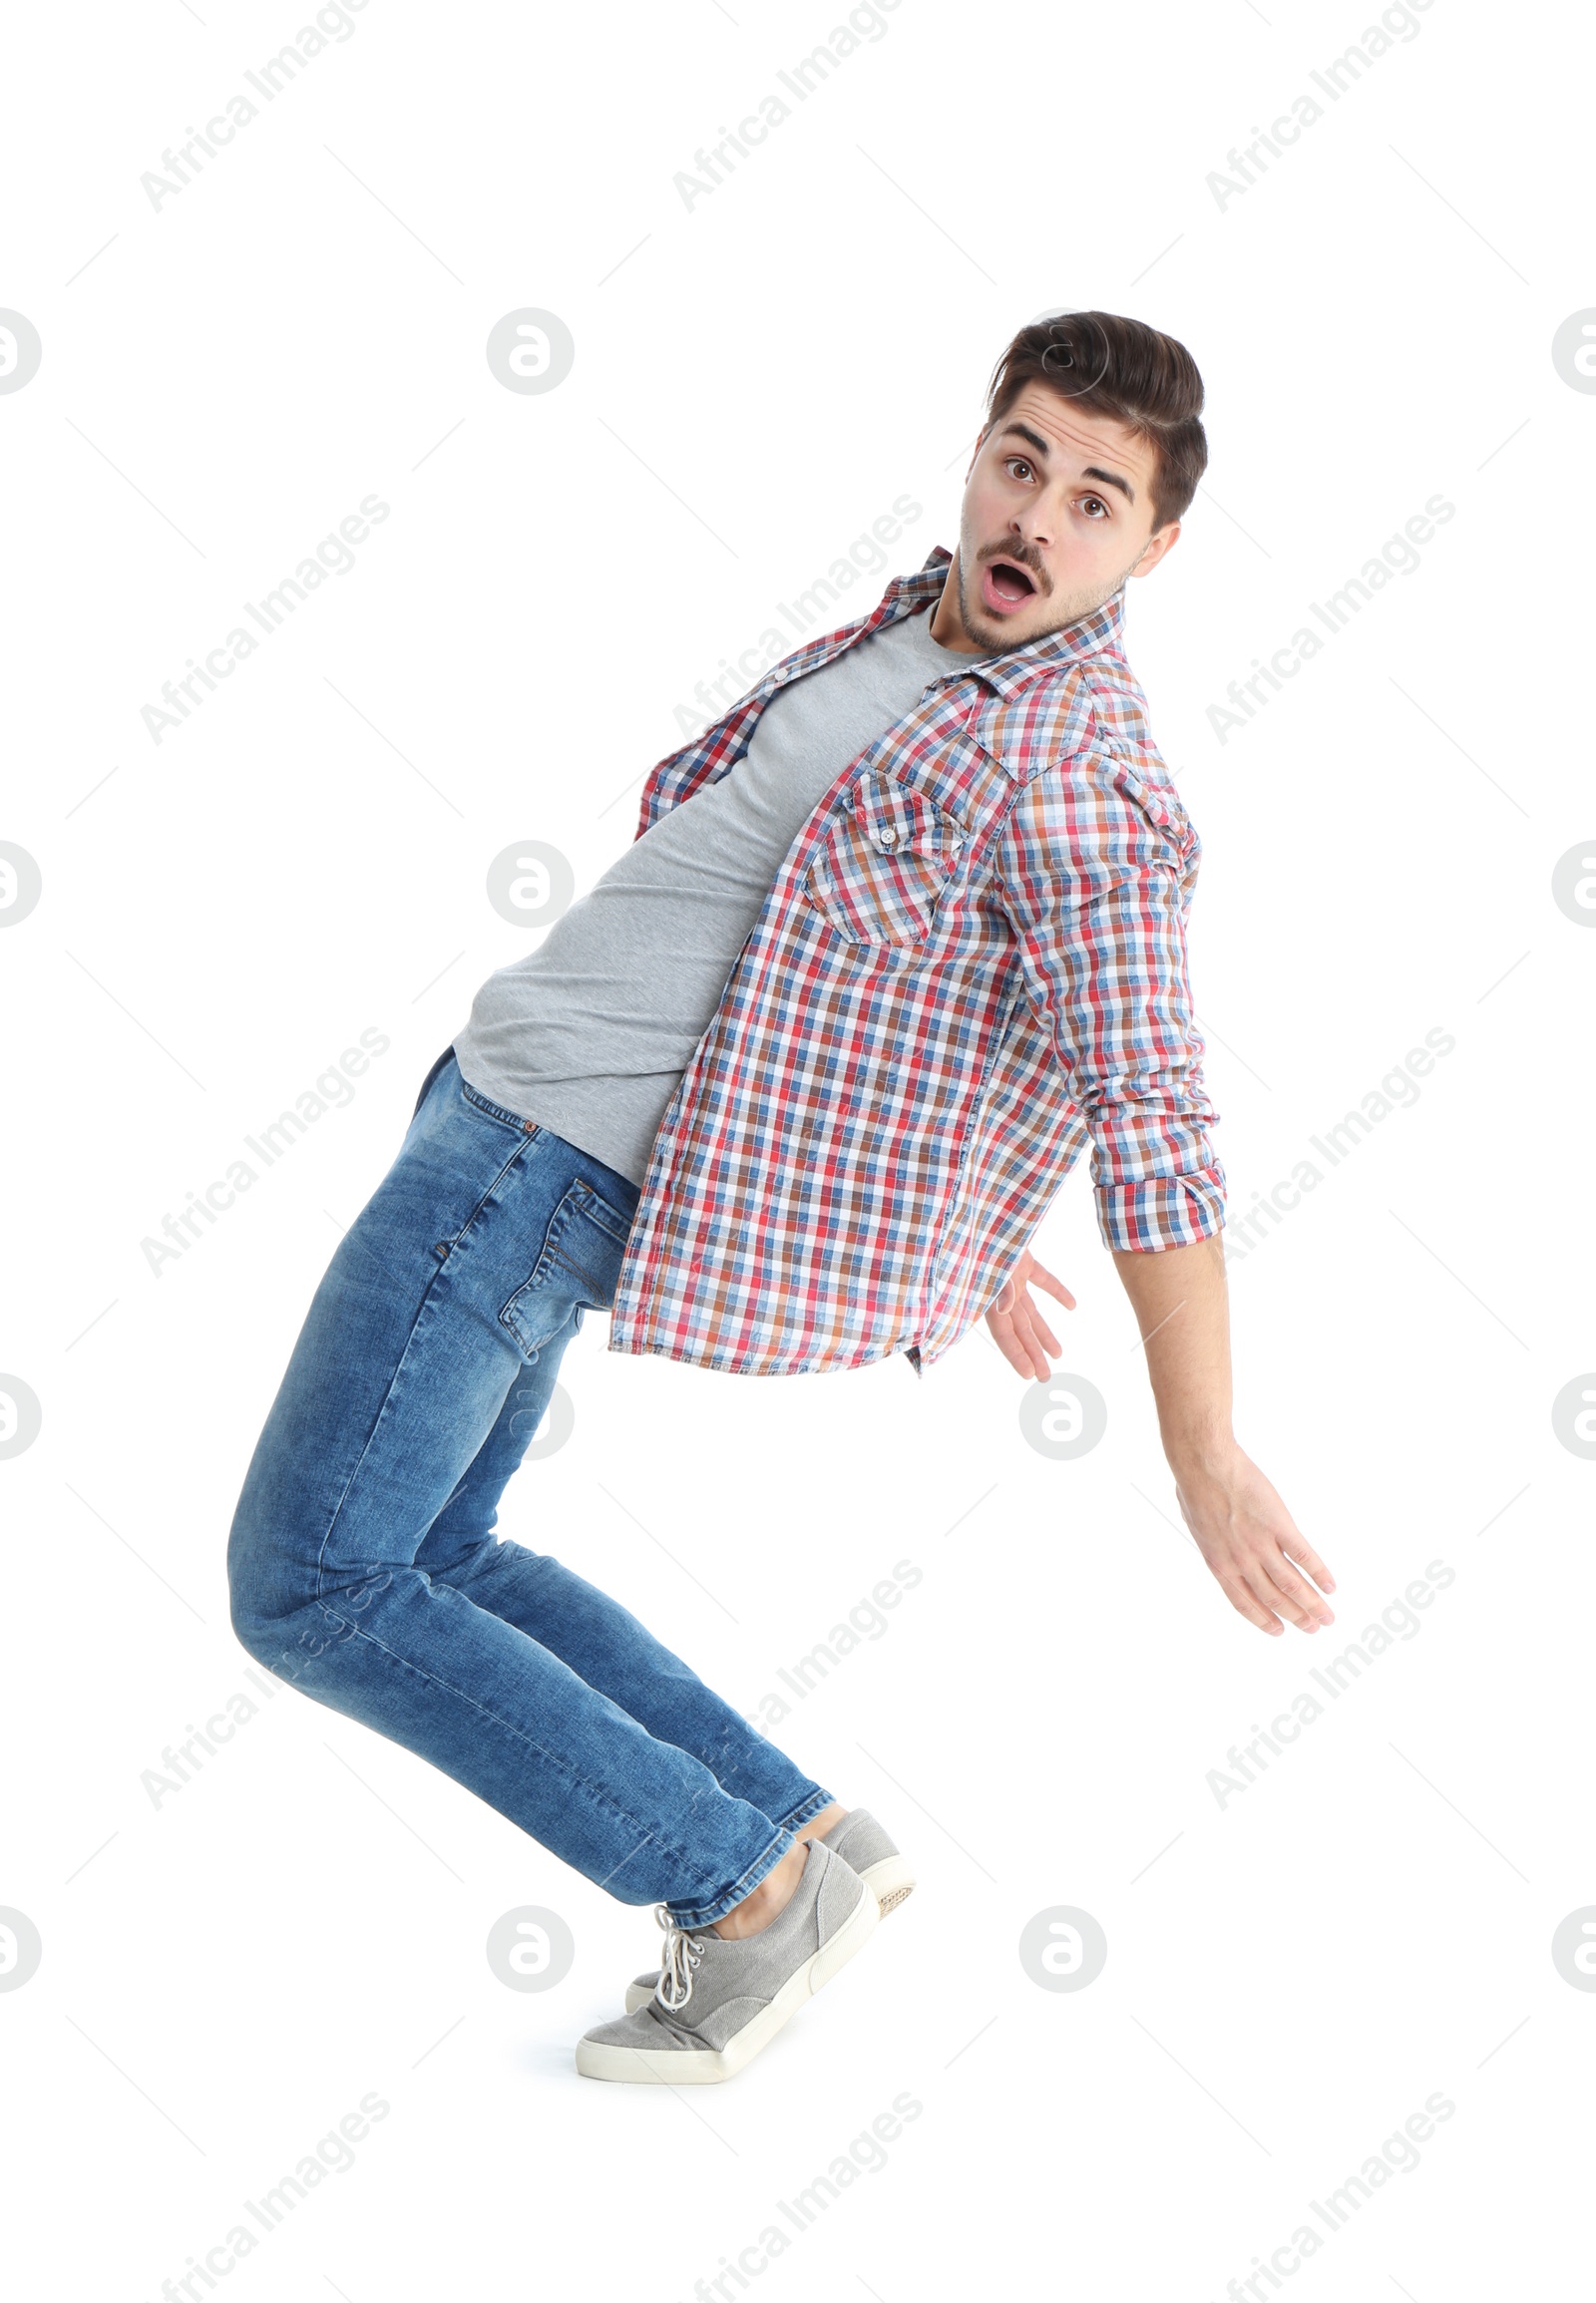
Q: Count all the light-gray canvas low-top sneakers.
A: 2